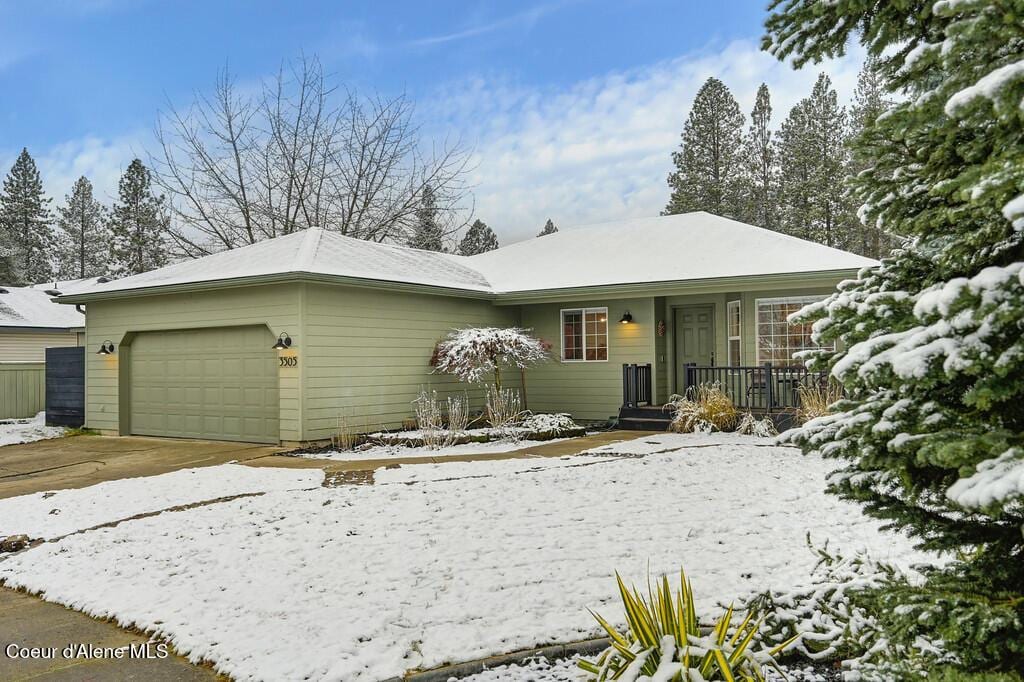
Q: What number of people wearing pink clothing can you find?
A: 0